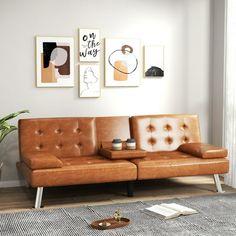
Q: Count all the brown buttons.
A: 12